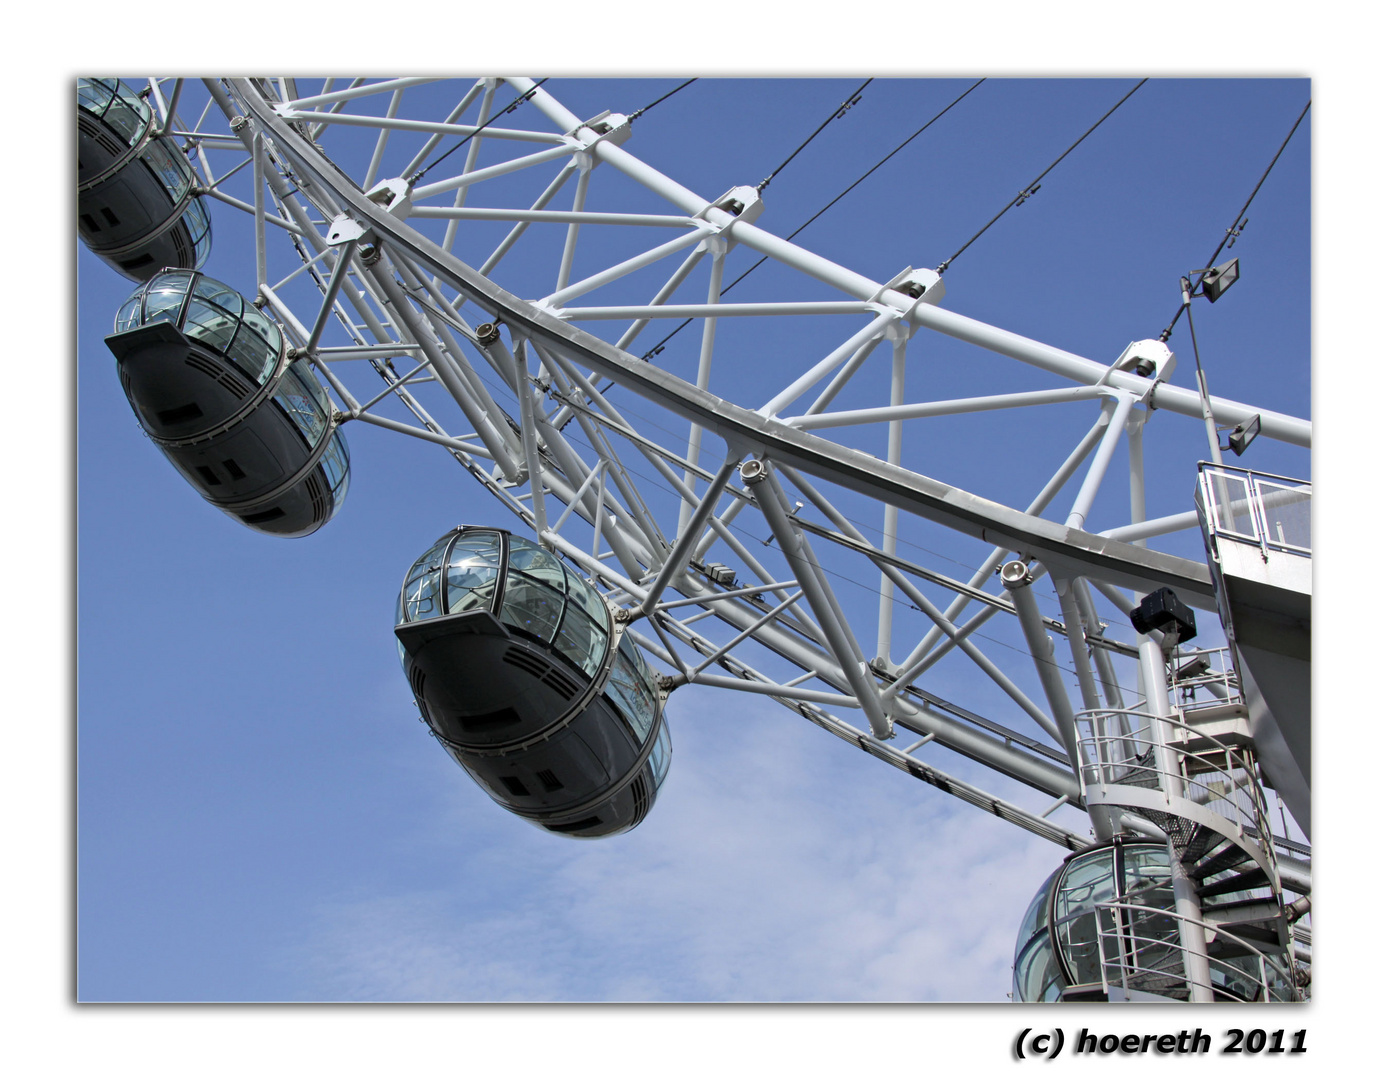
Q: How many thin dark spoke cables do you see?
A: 6